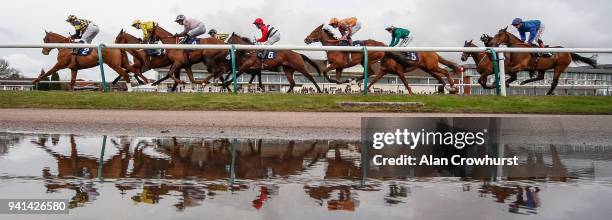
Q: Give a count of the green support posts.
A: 4